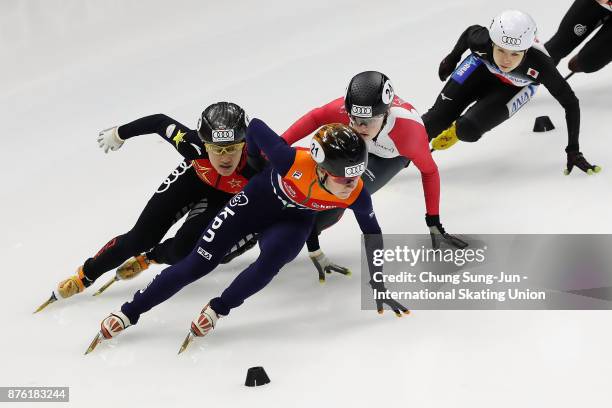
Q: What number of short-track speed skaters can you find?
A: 5